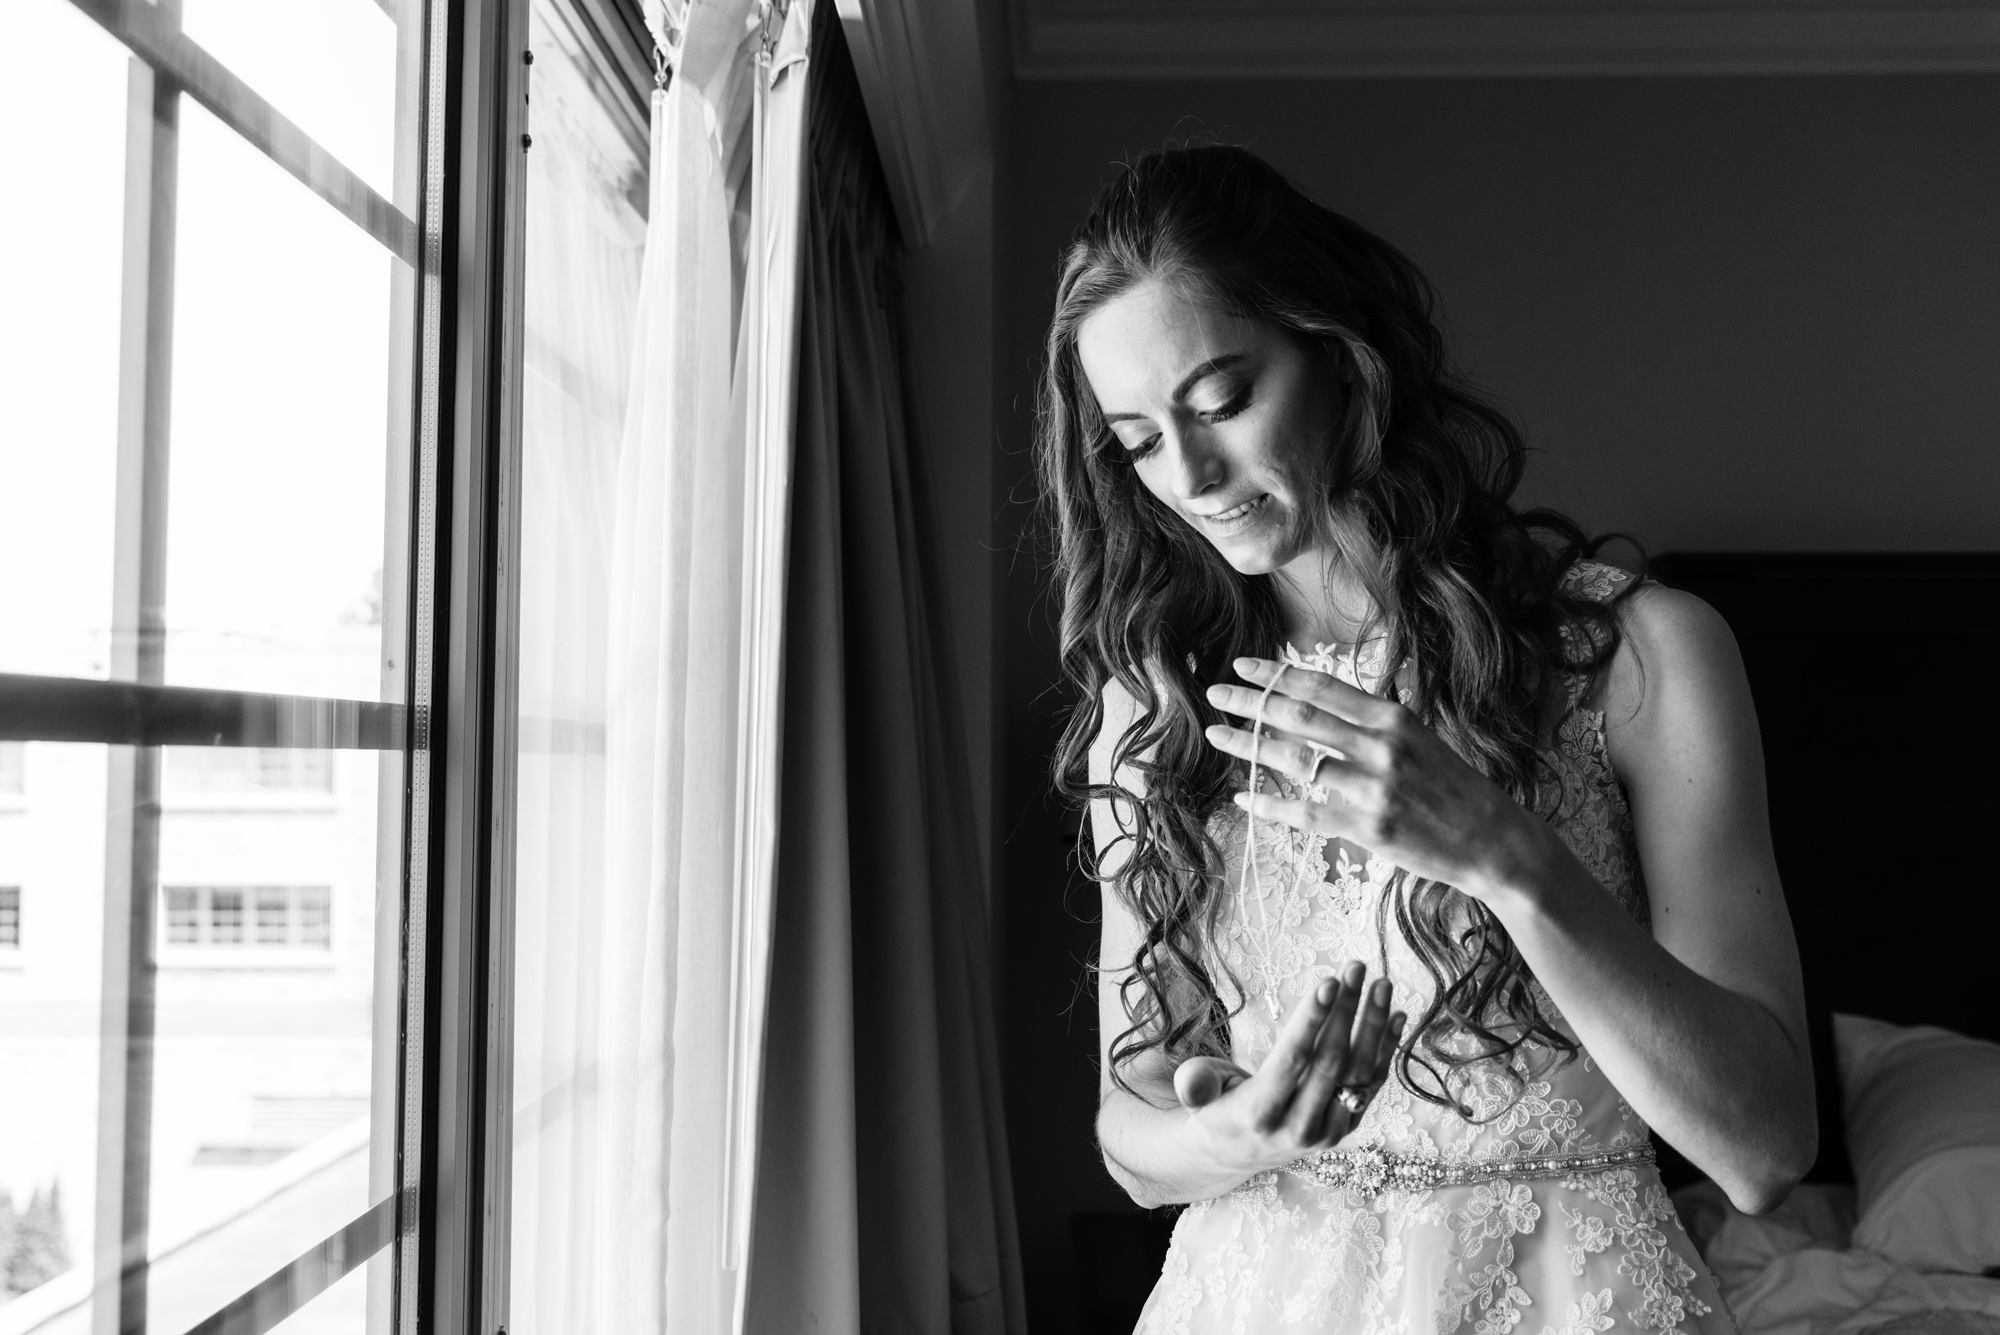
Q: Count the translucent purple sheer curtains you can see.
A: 0